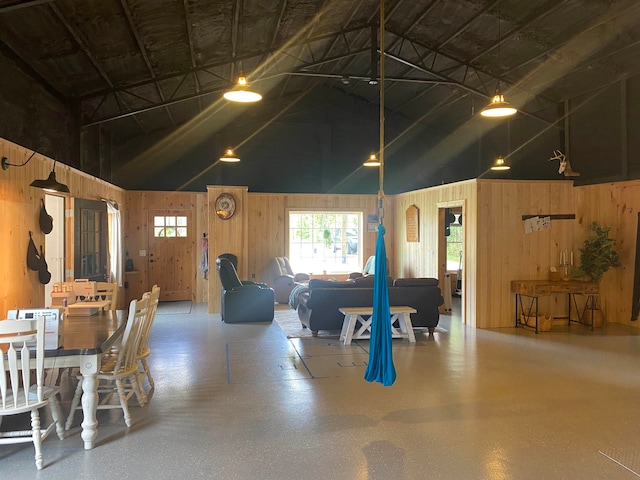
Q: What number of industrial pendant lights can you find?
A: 5